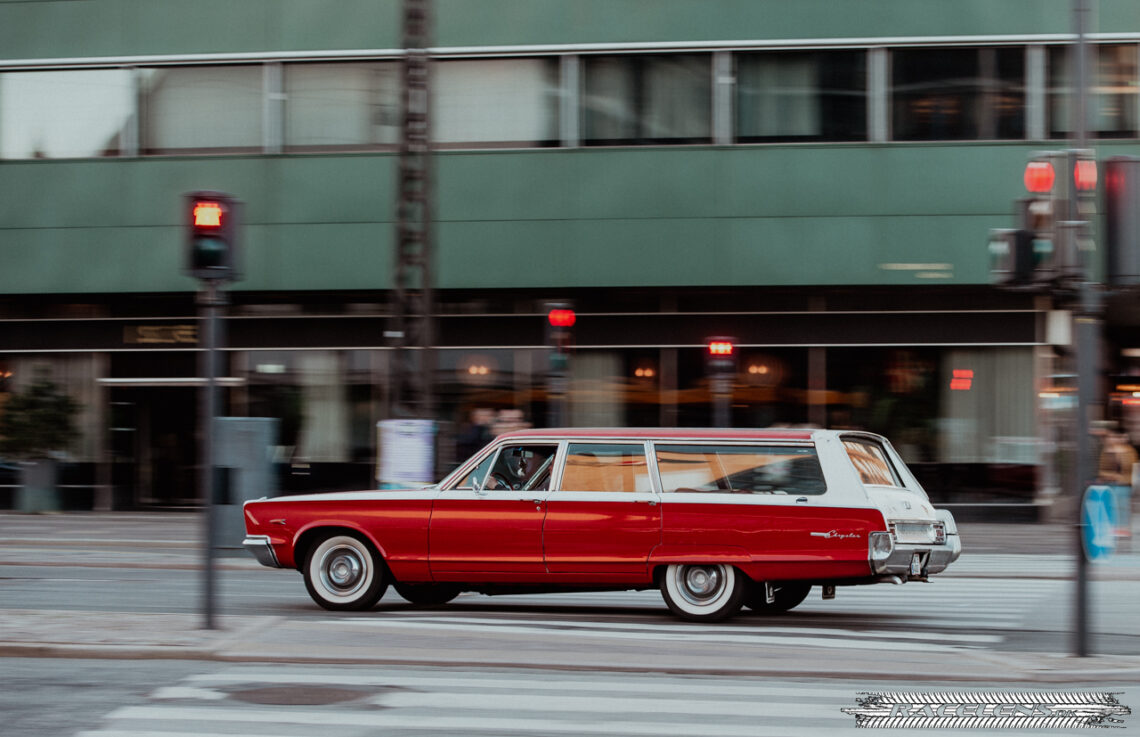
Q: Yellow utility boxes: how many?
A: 0